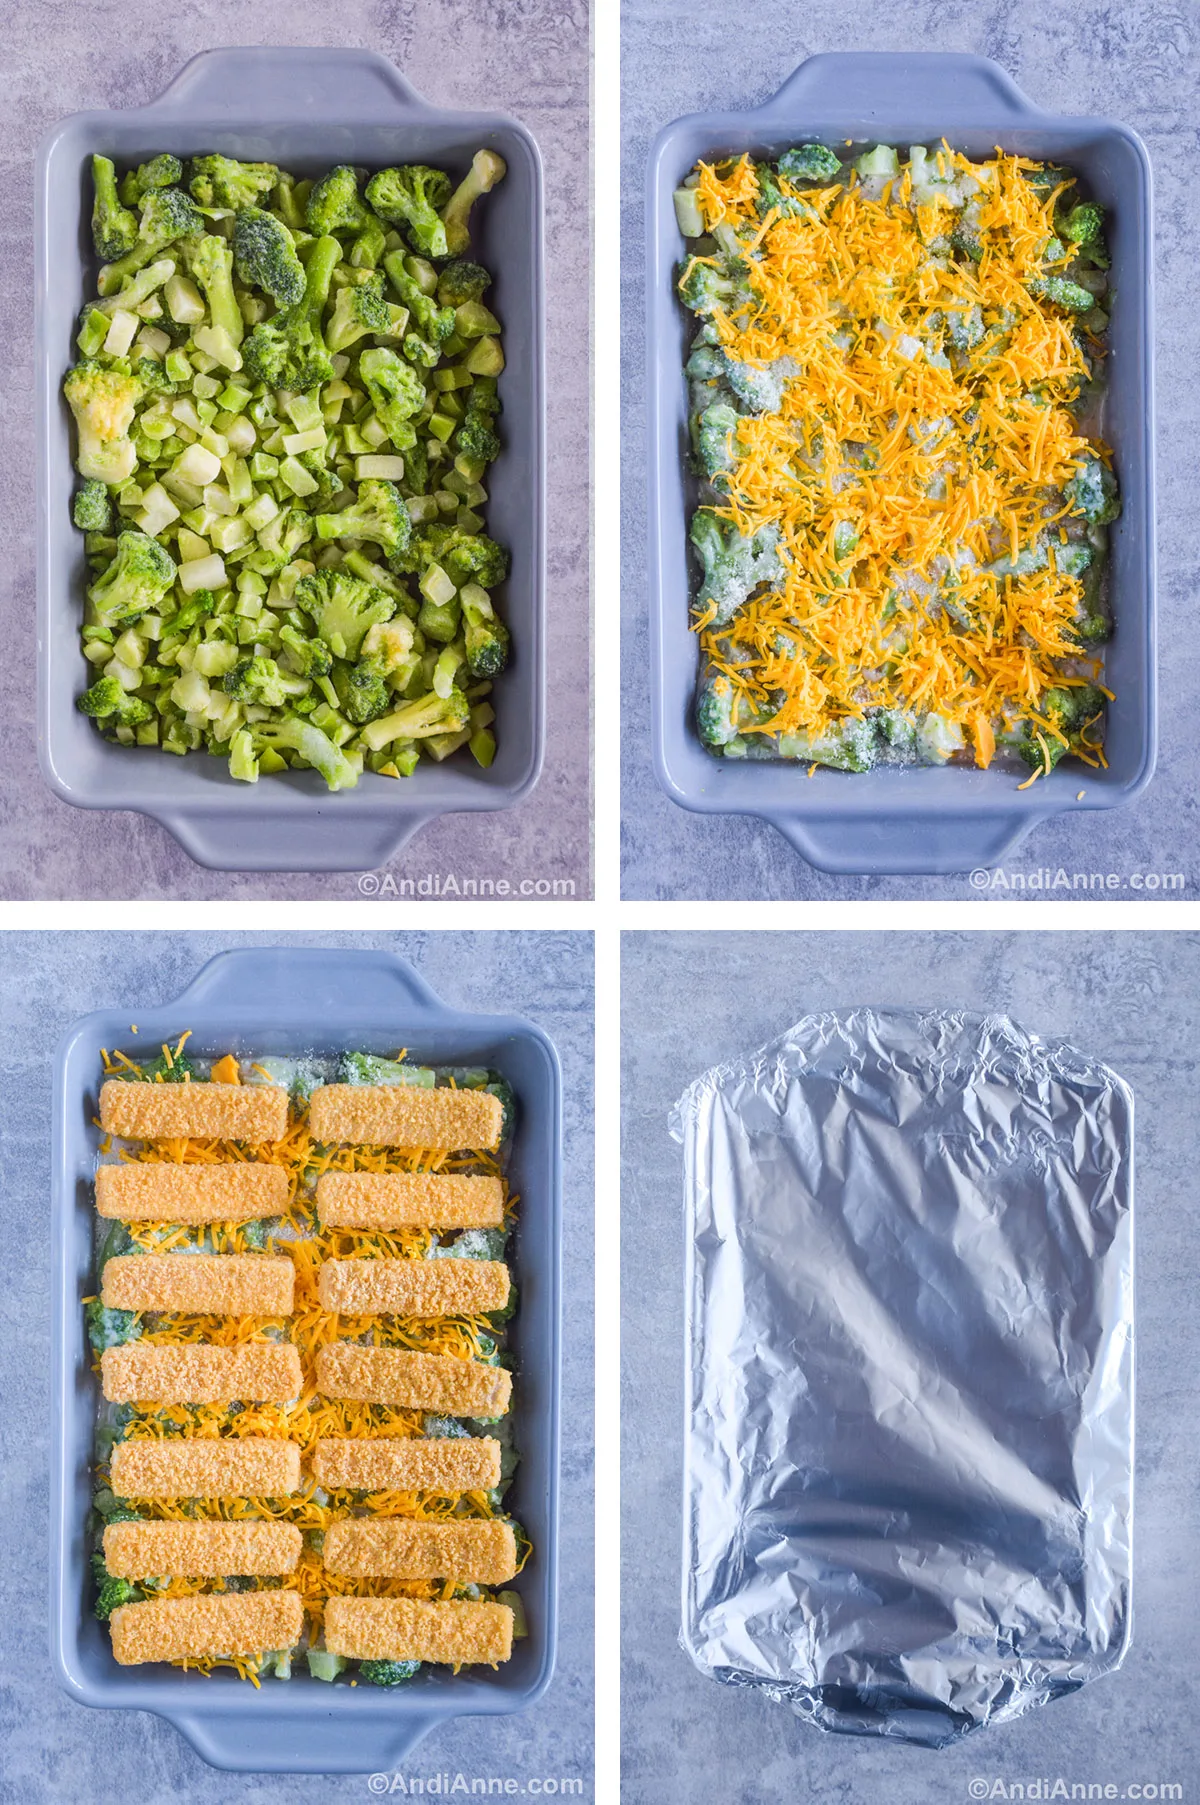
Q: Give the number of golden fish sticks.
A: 14